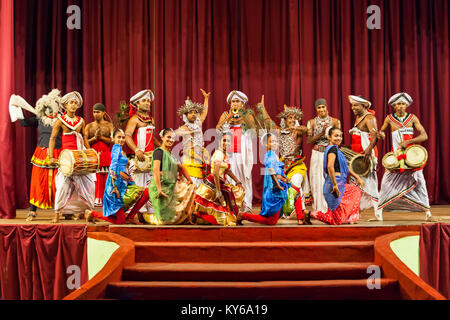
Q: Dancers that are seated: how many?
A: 5